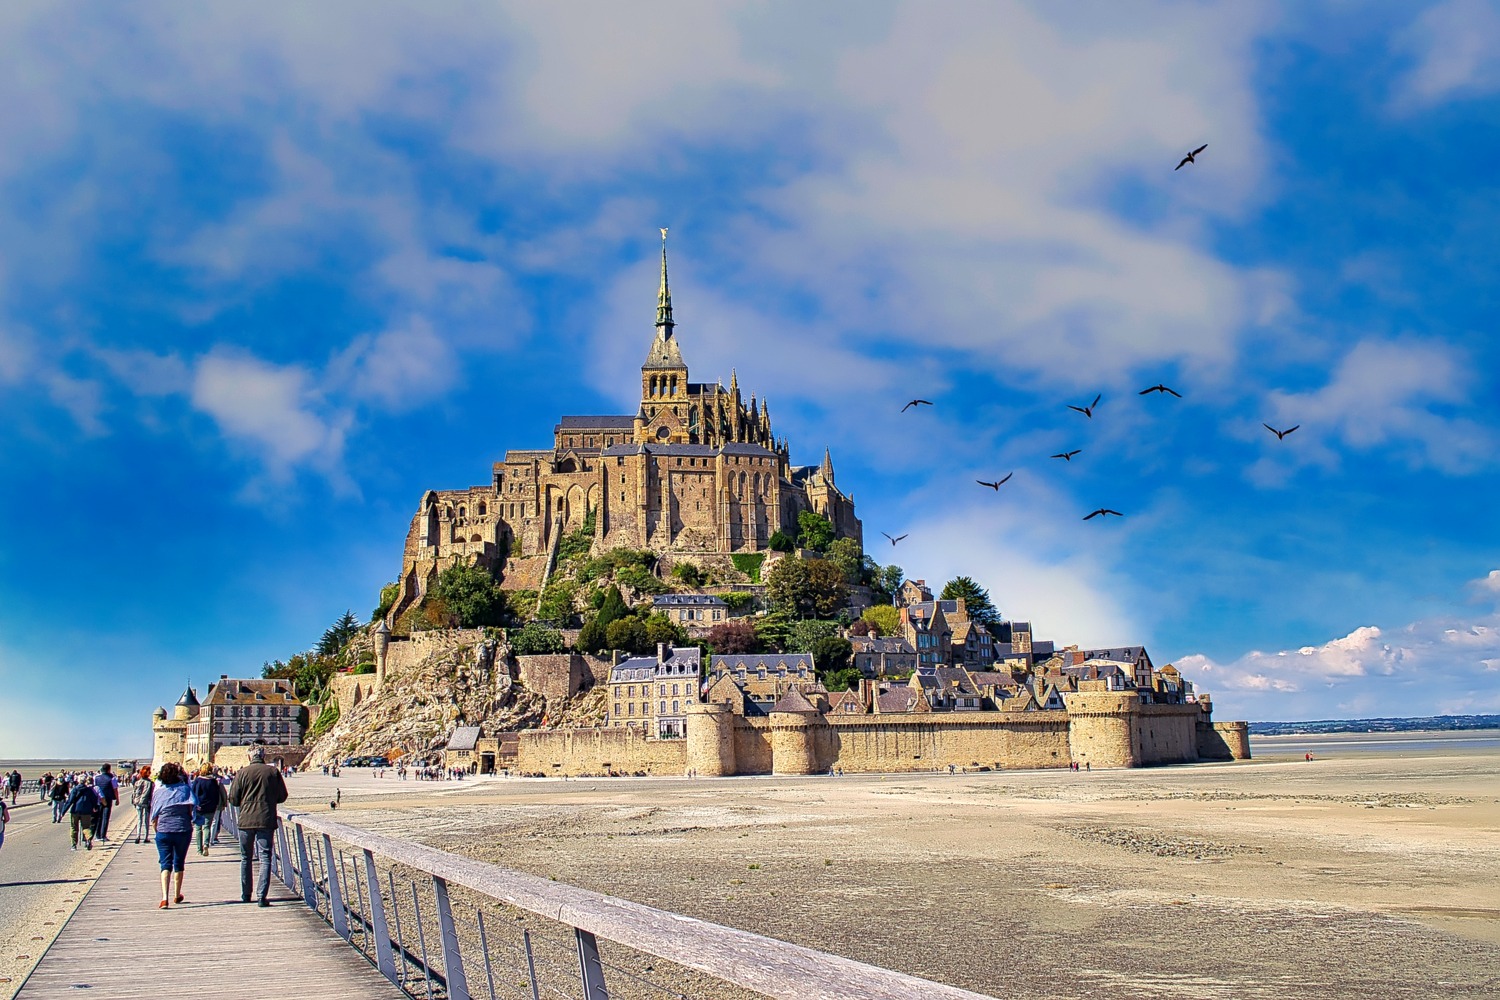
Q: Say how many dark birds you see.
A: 9